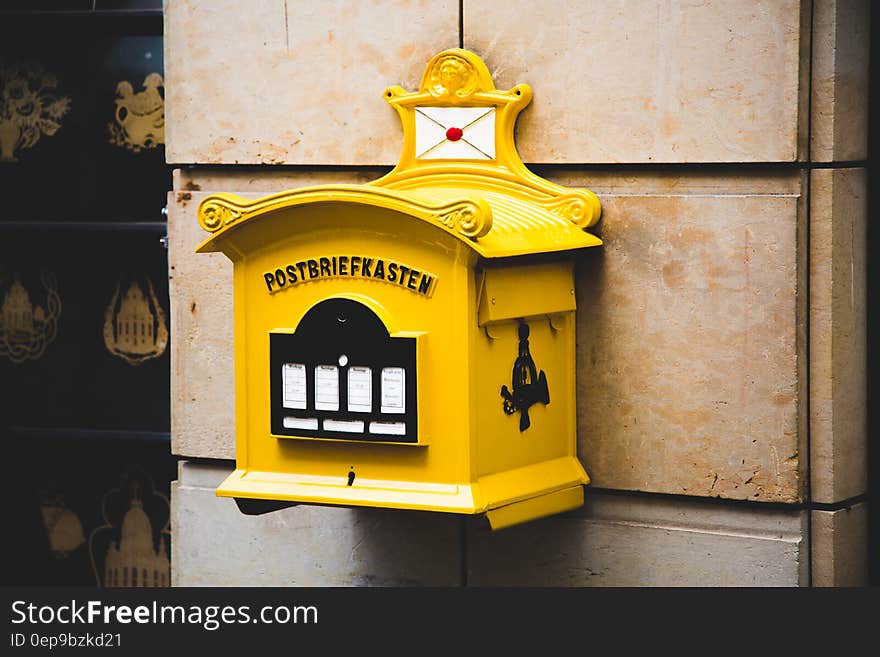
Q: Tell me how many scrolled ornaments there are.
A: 3